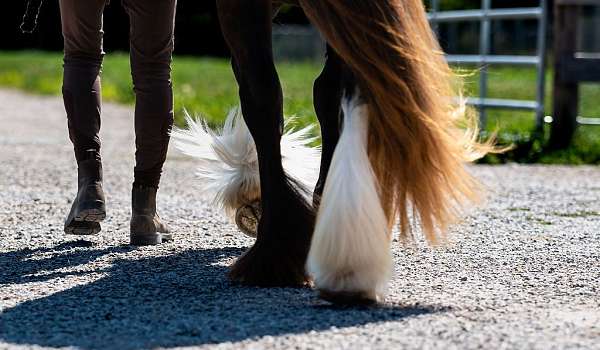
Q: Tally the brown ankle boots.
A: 2